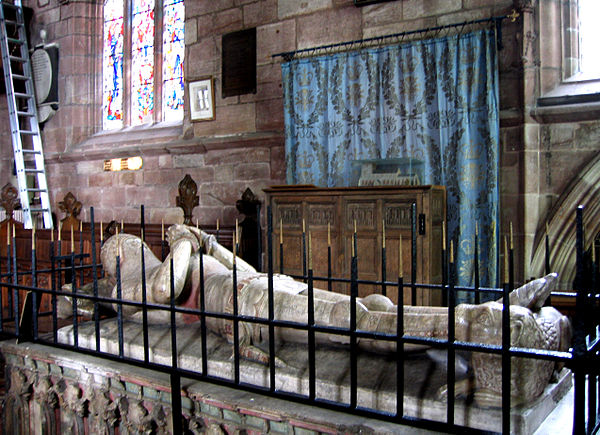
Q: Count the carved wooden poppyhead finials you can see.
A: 4